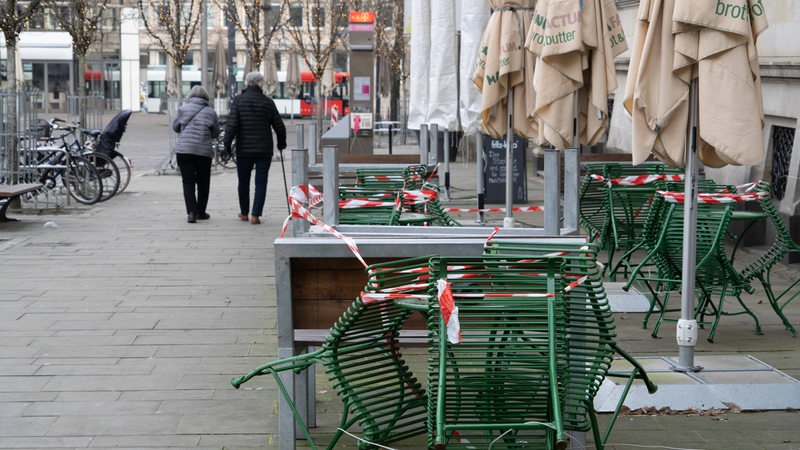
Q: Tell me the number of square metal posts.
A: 8